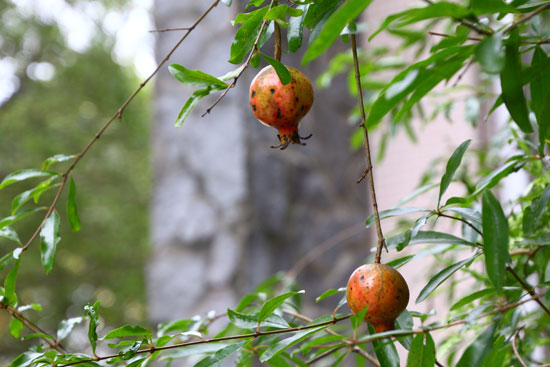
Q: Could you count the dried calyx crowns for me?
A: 1